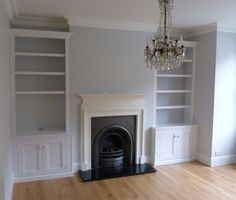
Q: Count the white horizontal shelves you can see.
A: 7